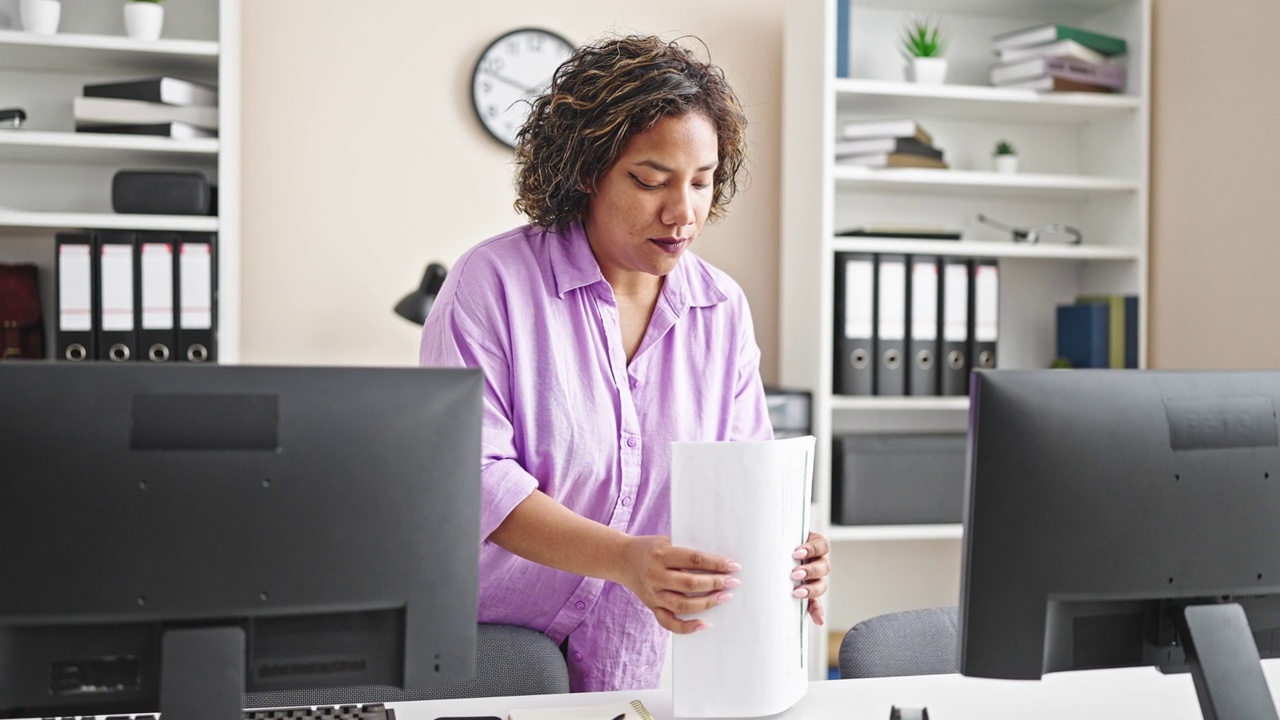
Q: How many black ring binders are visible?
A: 9